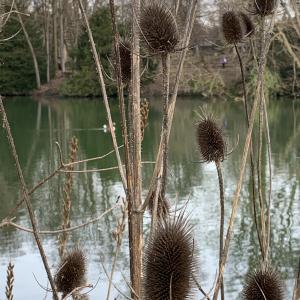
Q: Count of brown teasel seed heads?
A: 10